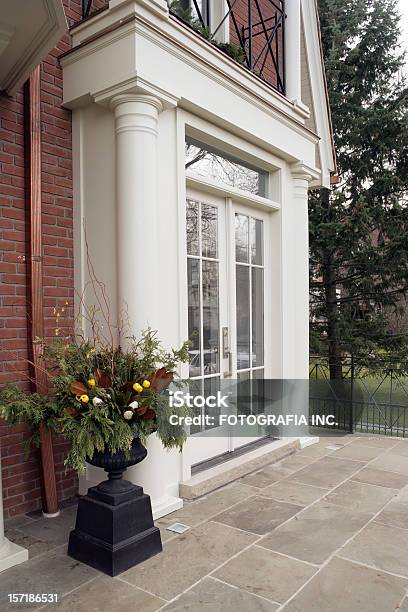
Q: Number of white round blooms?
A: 3